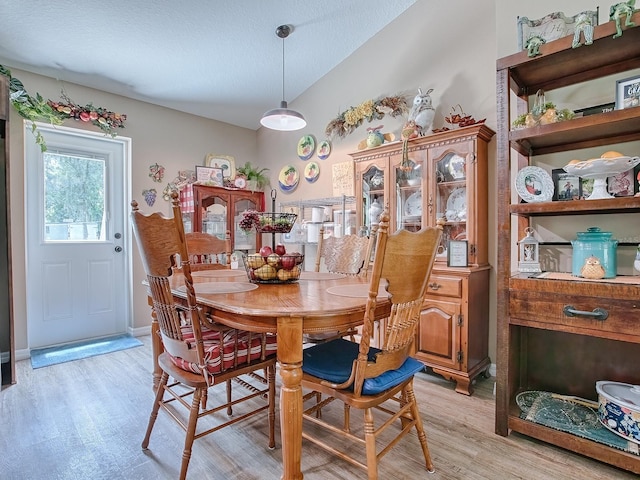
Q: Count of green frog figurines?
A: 3